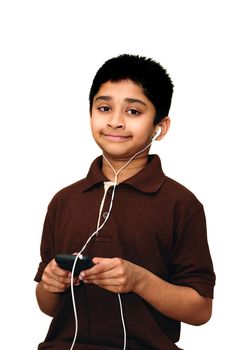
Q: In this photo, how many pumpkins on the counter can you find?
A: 0